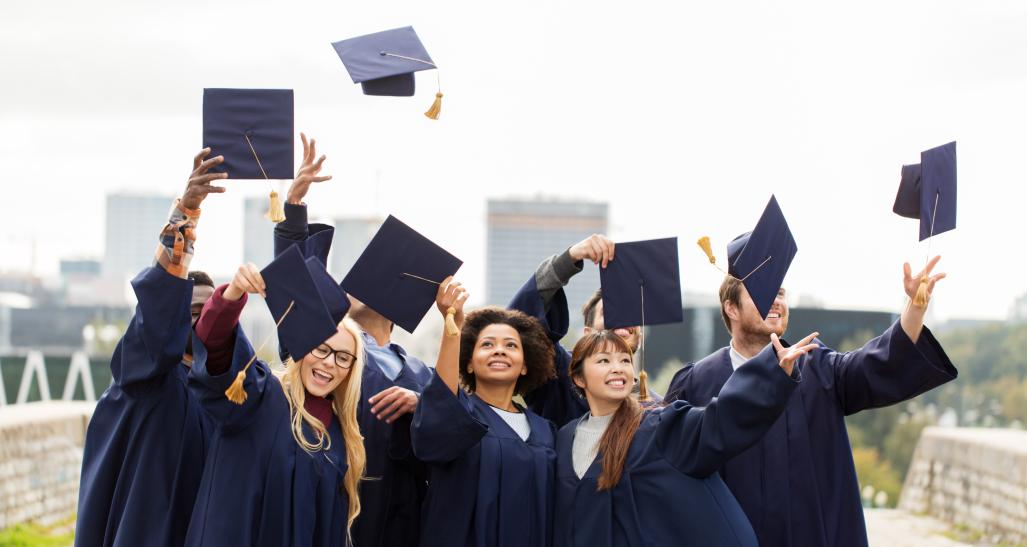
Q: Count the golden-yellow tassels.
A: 7